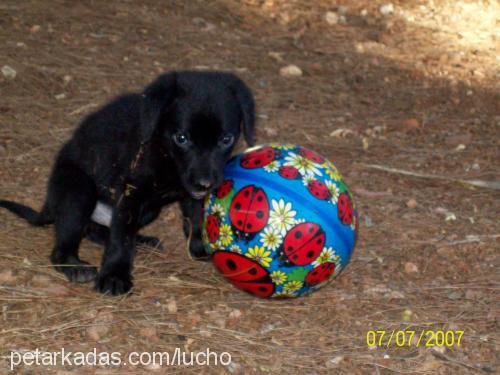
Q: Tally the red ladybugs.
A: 11